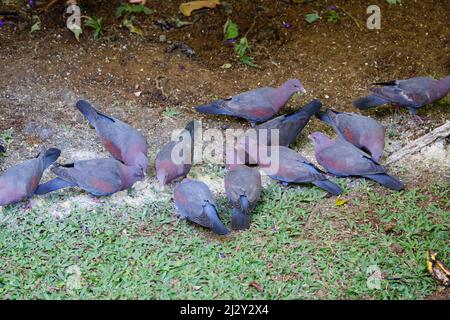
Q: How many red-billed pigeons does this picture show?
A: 12